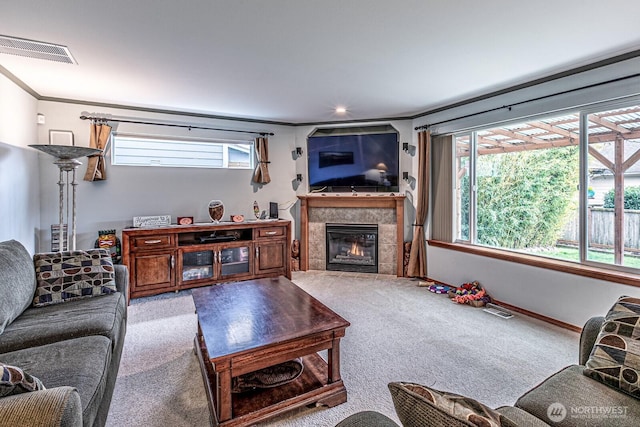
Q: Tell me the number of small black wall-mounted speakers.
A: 4